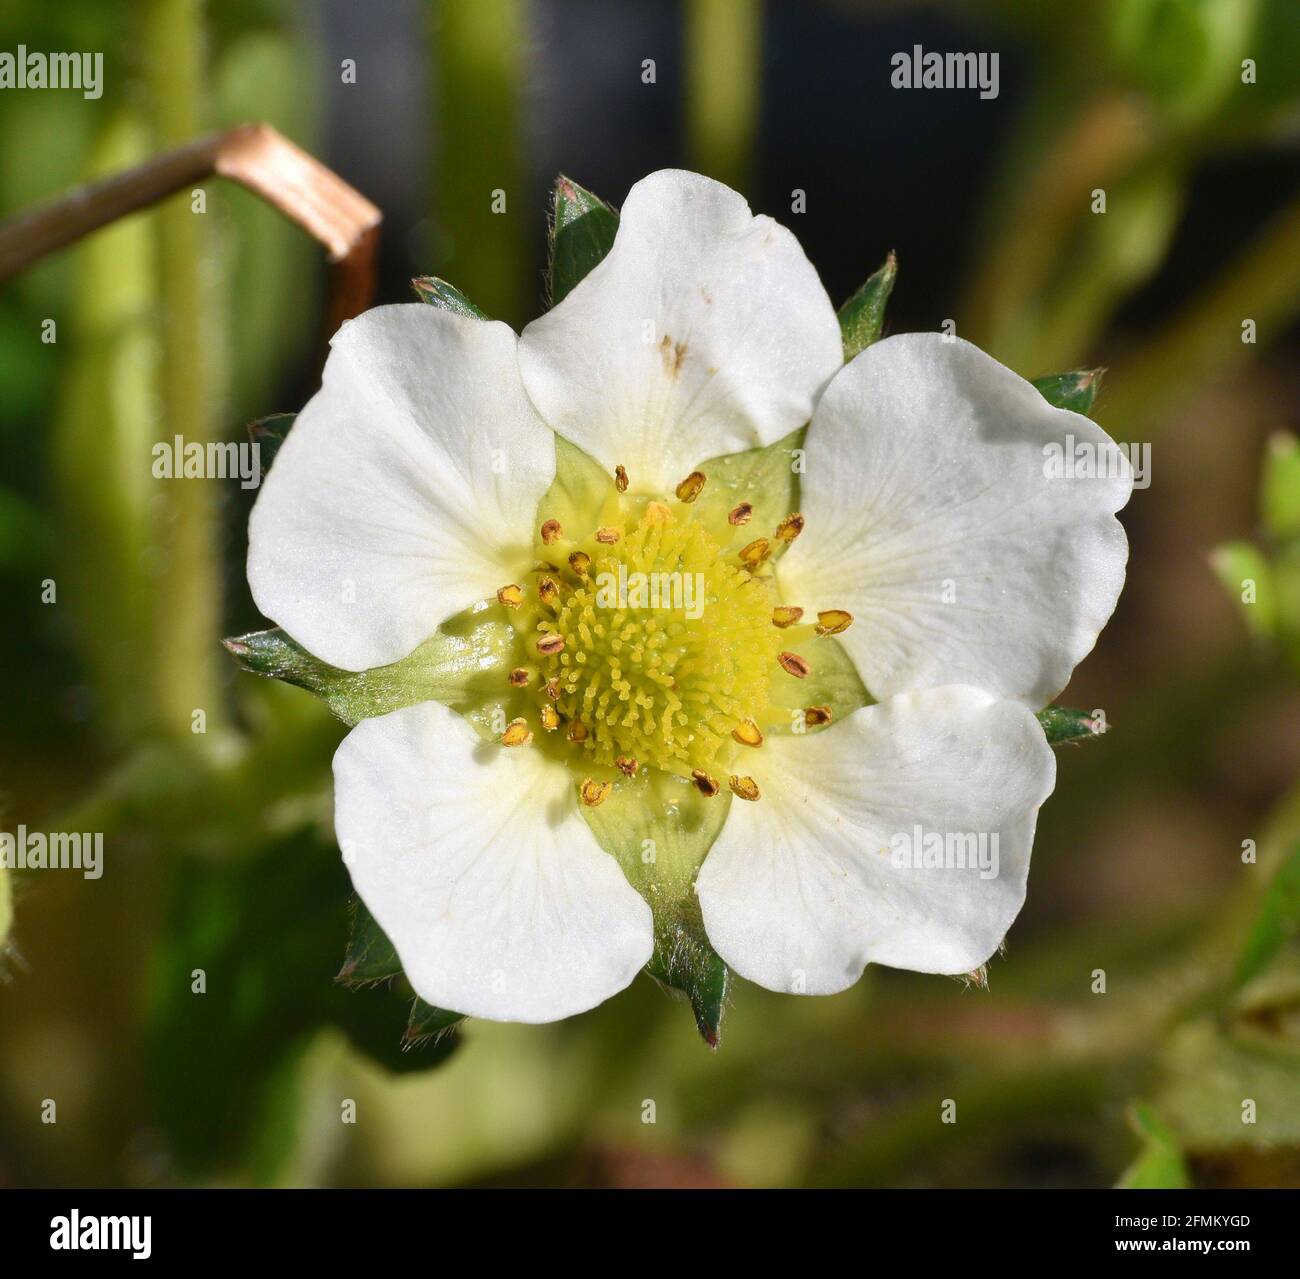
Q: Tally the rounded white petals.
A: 5